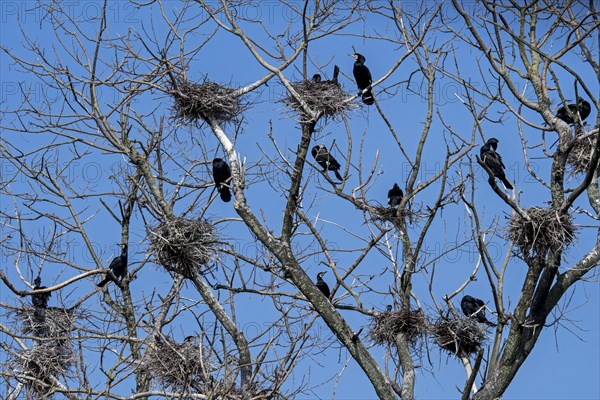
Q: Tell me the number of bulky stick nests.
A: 11